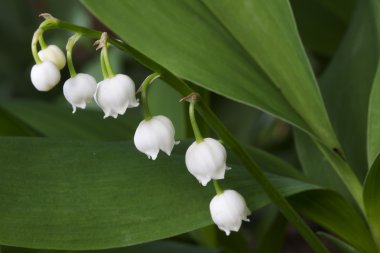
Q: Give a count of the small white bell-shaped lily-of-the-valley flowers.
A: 7